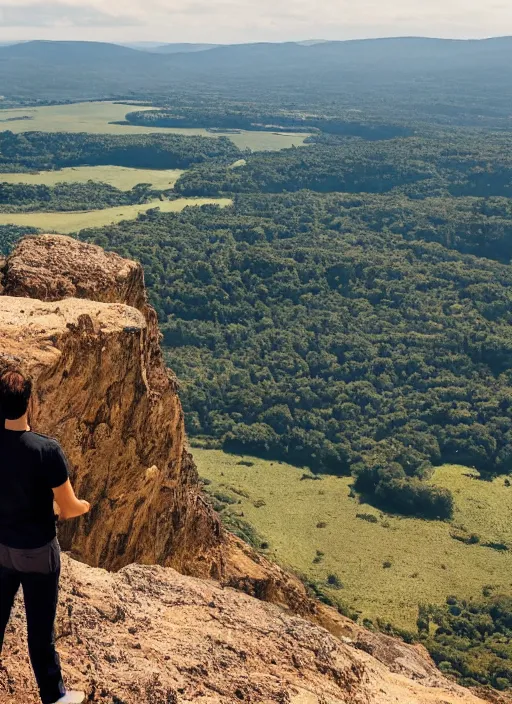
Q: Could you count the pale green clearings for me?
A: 4